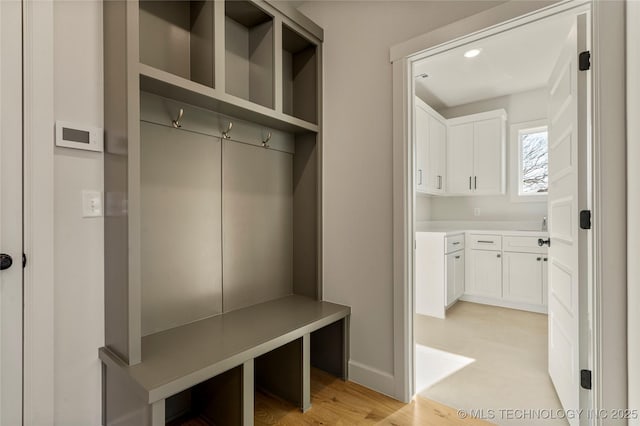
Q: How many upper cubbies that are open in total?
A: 3